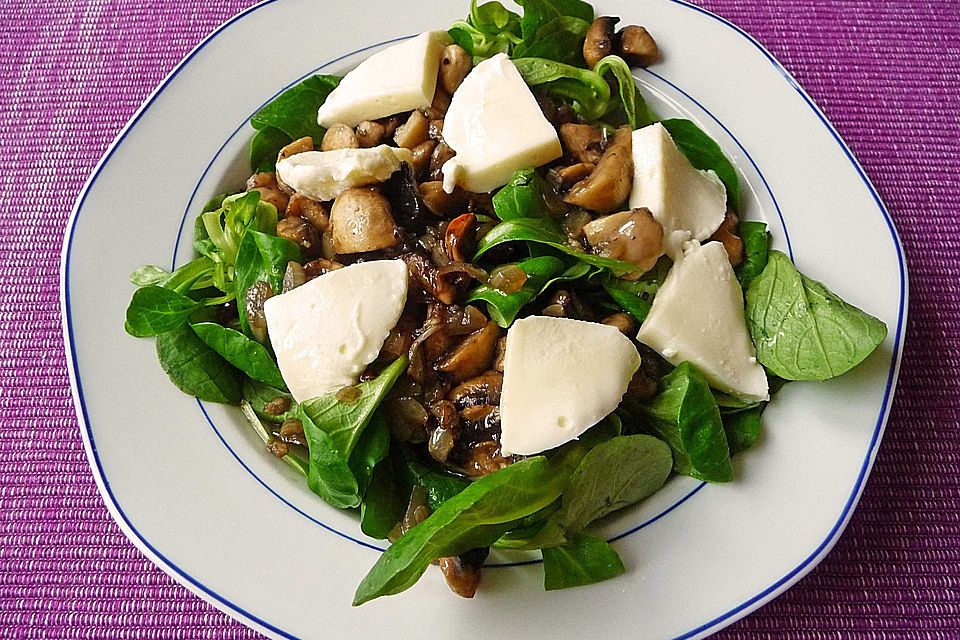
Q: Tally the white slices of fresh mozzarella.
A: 7